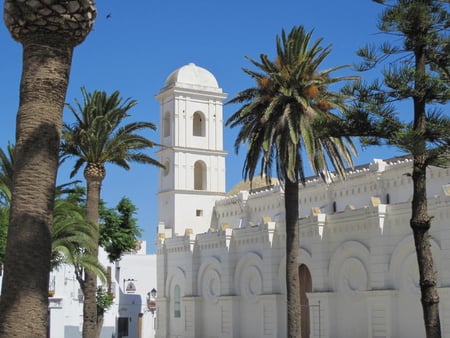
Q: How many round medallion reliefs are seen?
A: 4